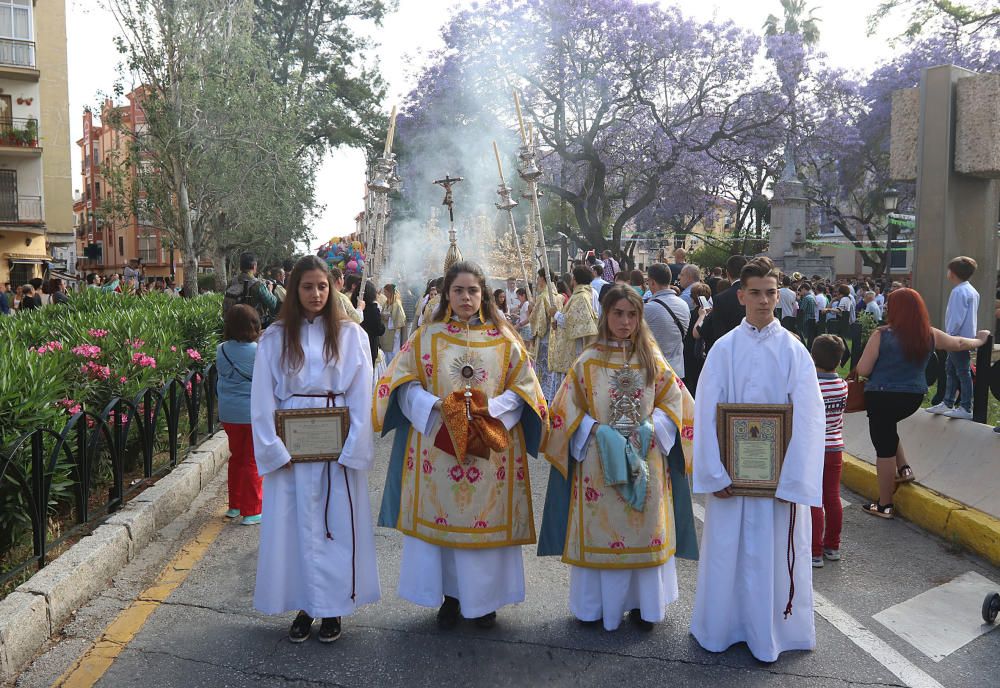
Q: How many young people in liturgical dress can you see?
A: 4